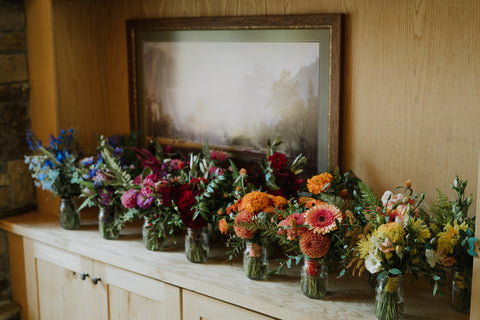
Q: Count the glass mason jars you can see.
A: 8